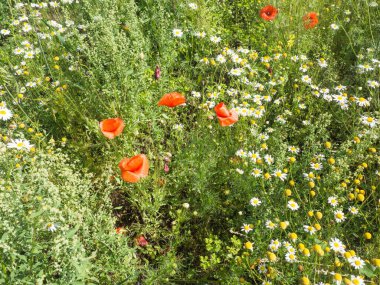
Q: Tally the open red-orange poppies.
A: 6